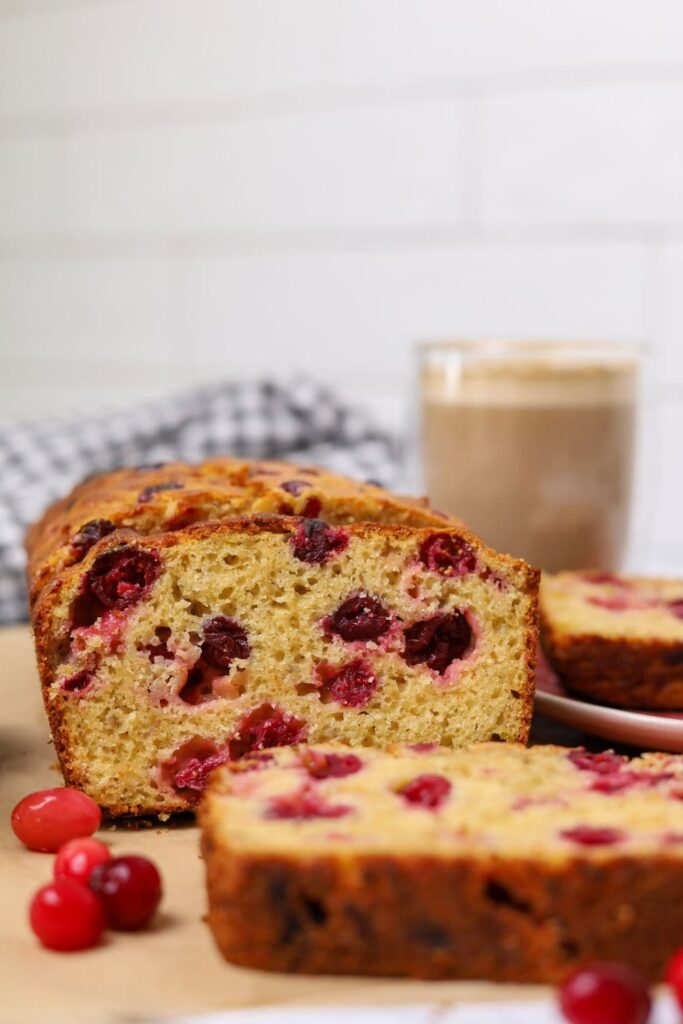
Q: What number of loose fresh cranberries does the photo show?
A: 6